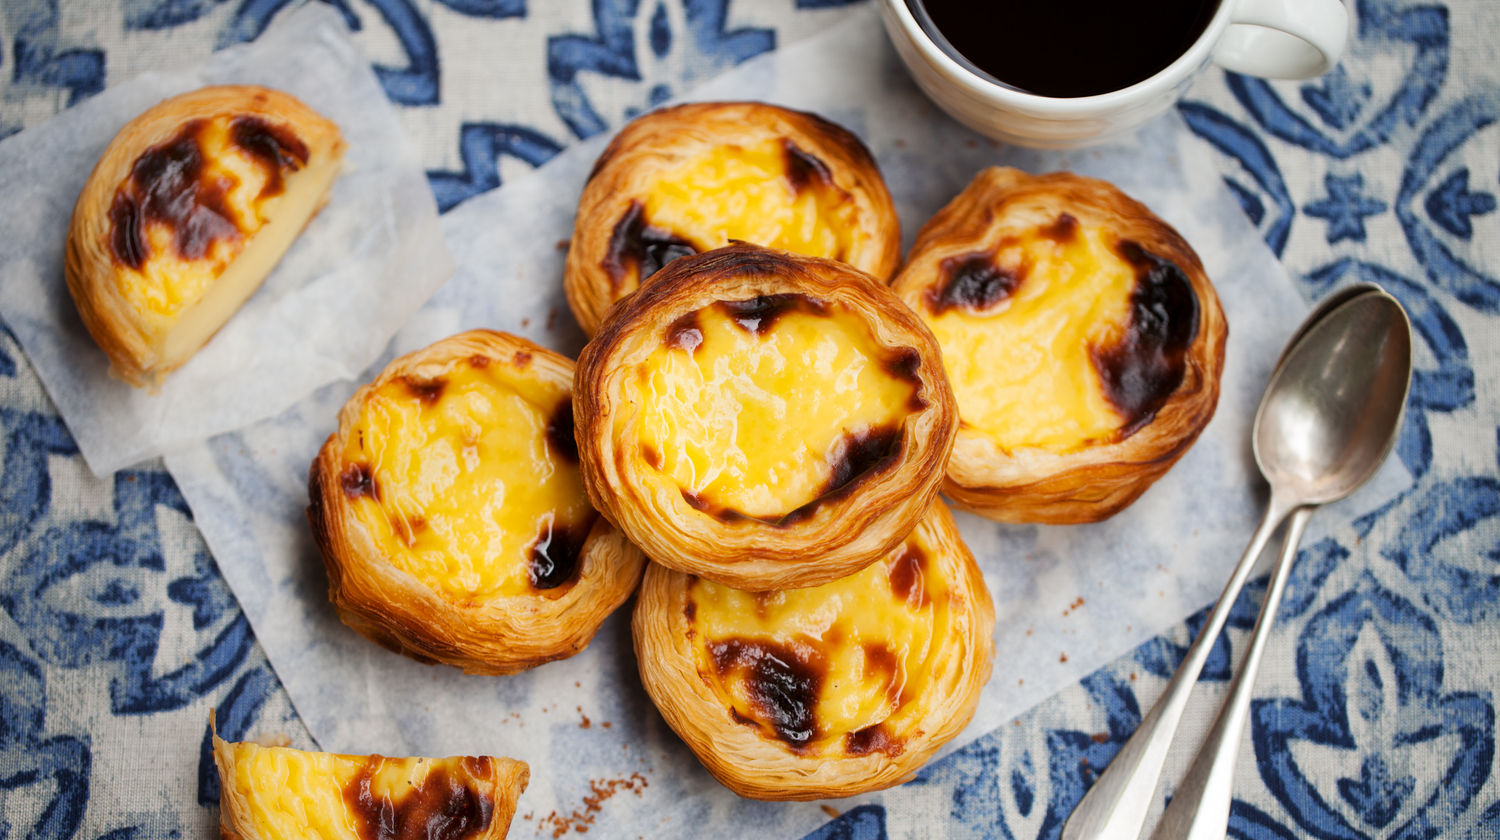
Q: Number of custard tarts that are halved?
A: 2